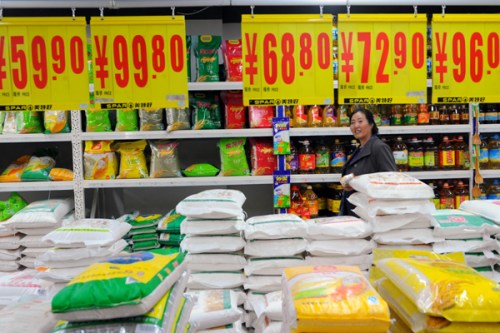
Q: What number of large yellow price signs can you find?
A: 5